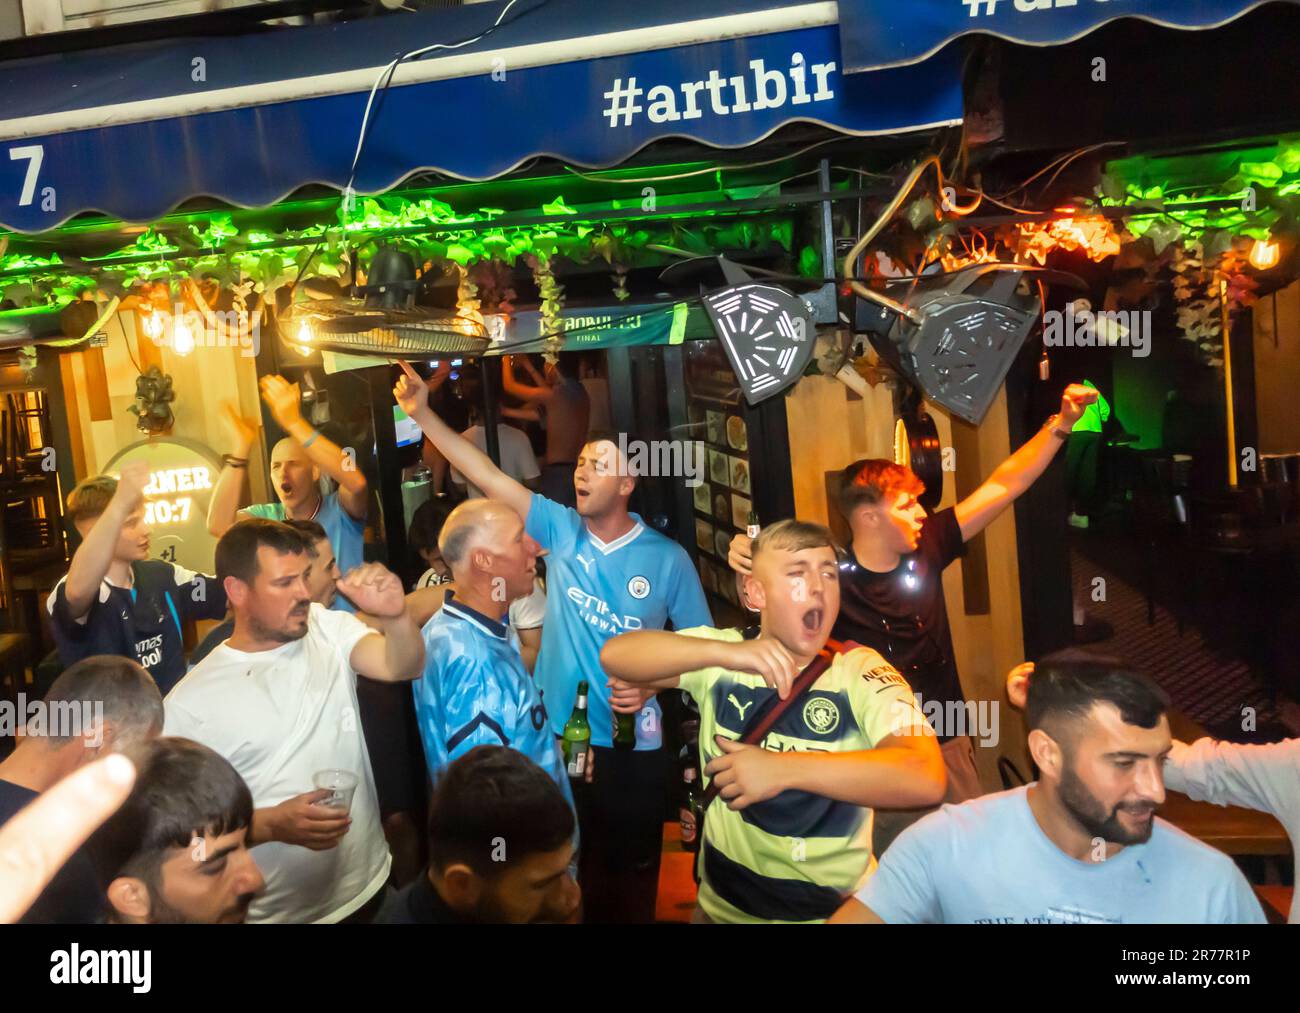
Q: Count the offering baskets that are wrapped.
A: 0